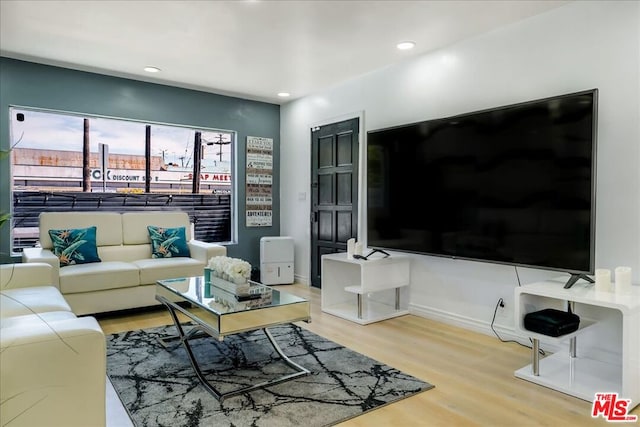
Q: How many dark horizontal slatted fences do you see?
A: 1